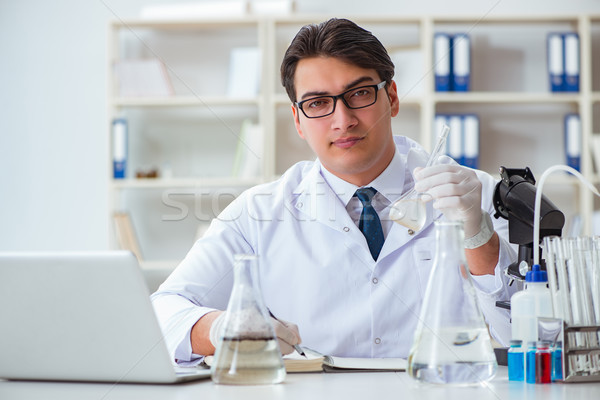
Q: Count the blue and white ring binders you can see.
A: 9